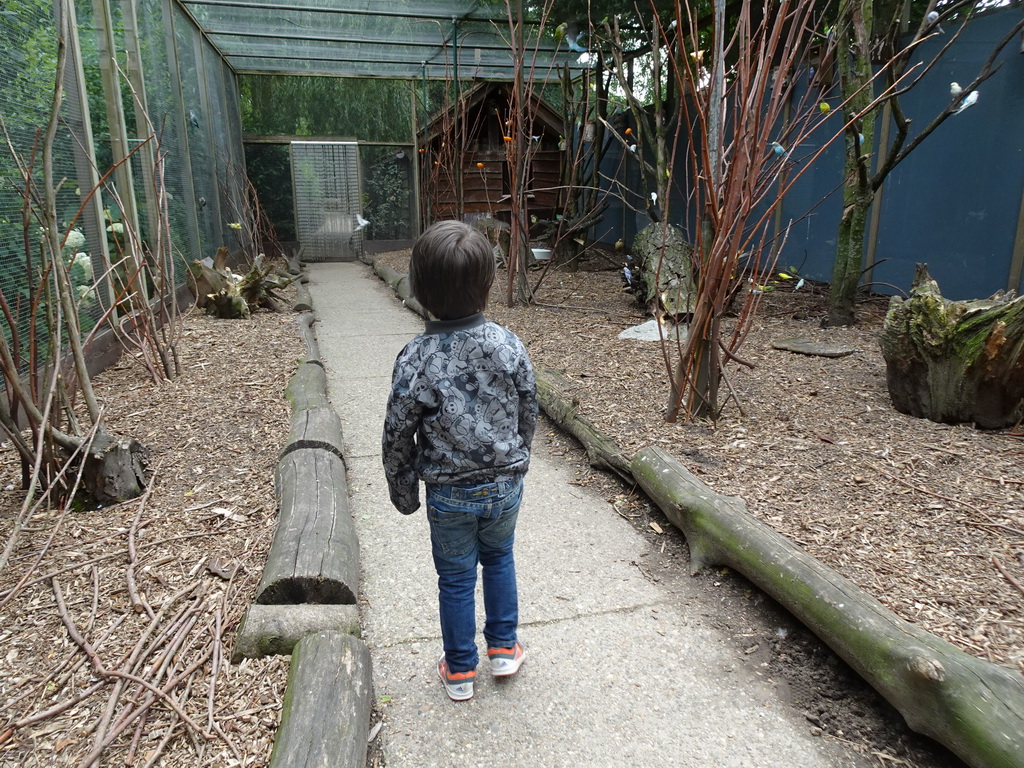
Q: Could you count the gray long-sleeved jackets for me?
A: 1